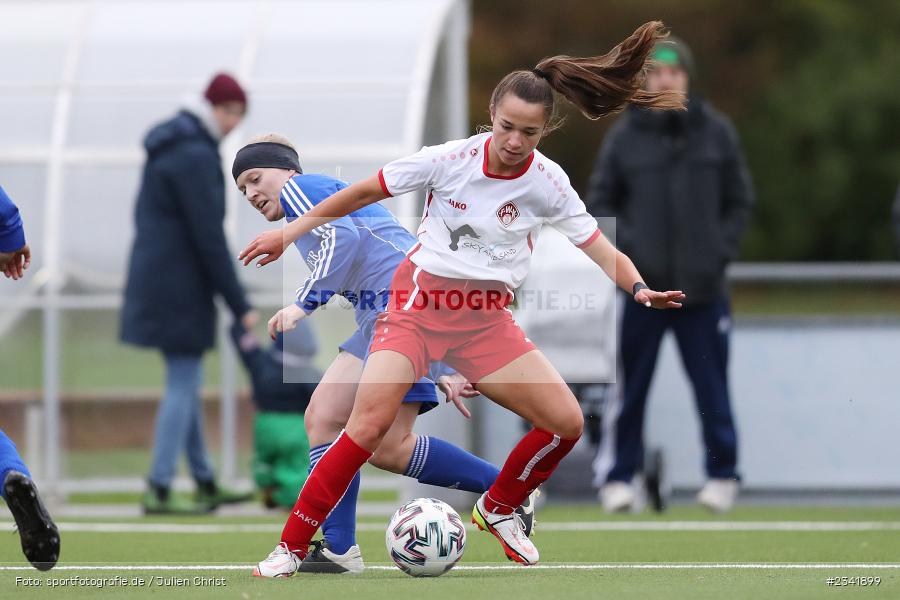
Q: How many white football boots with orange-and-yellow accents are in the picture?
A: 2